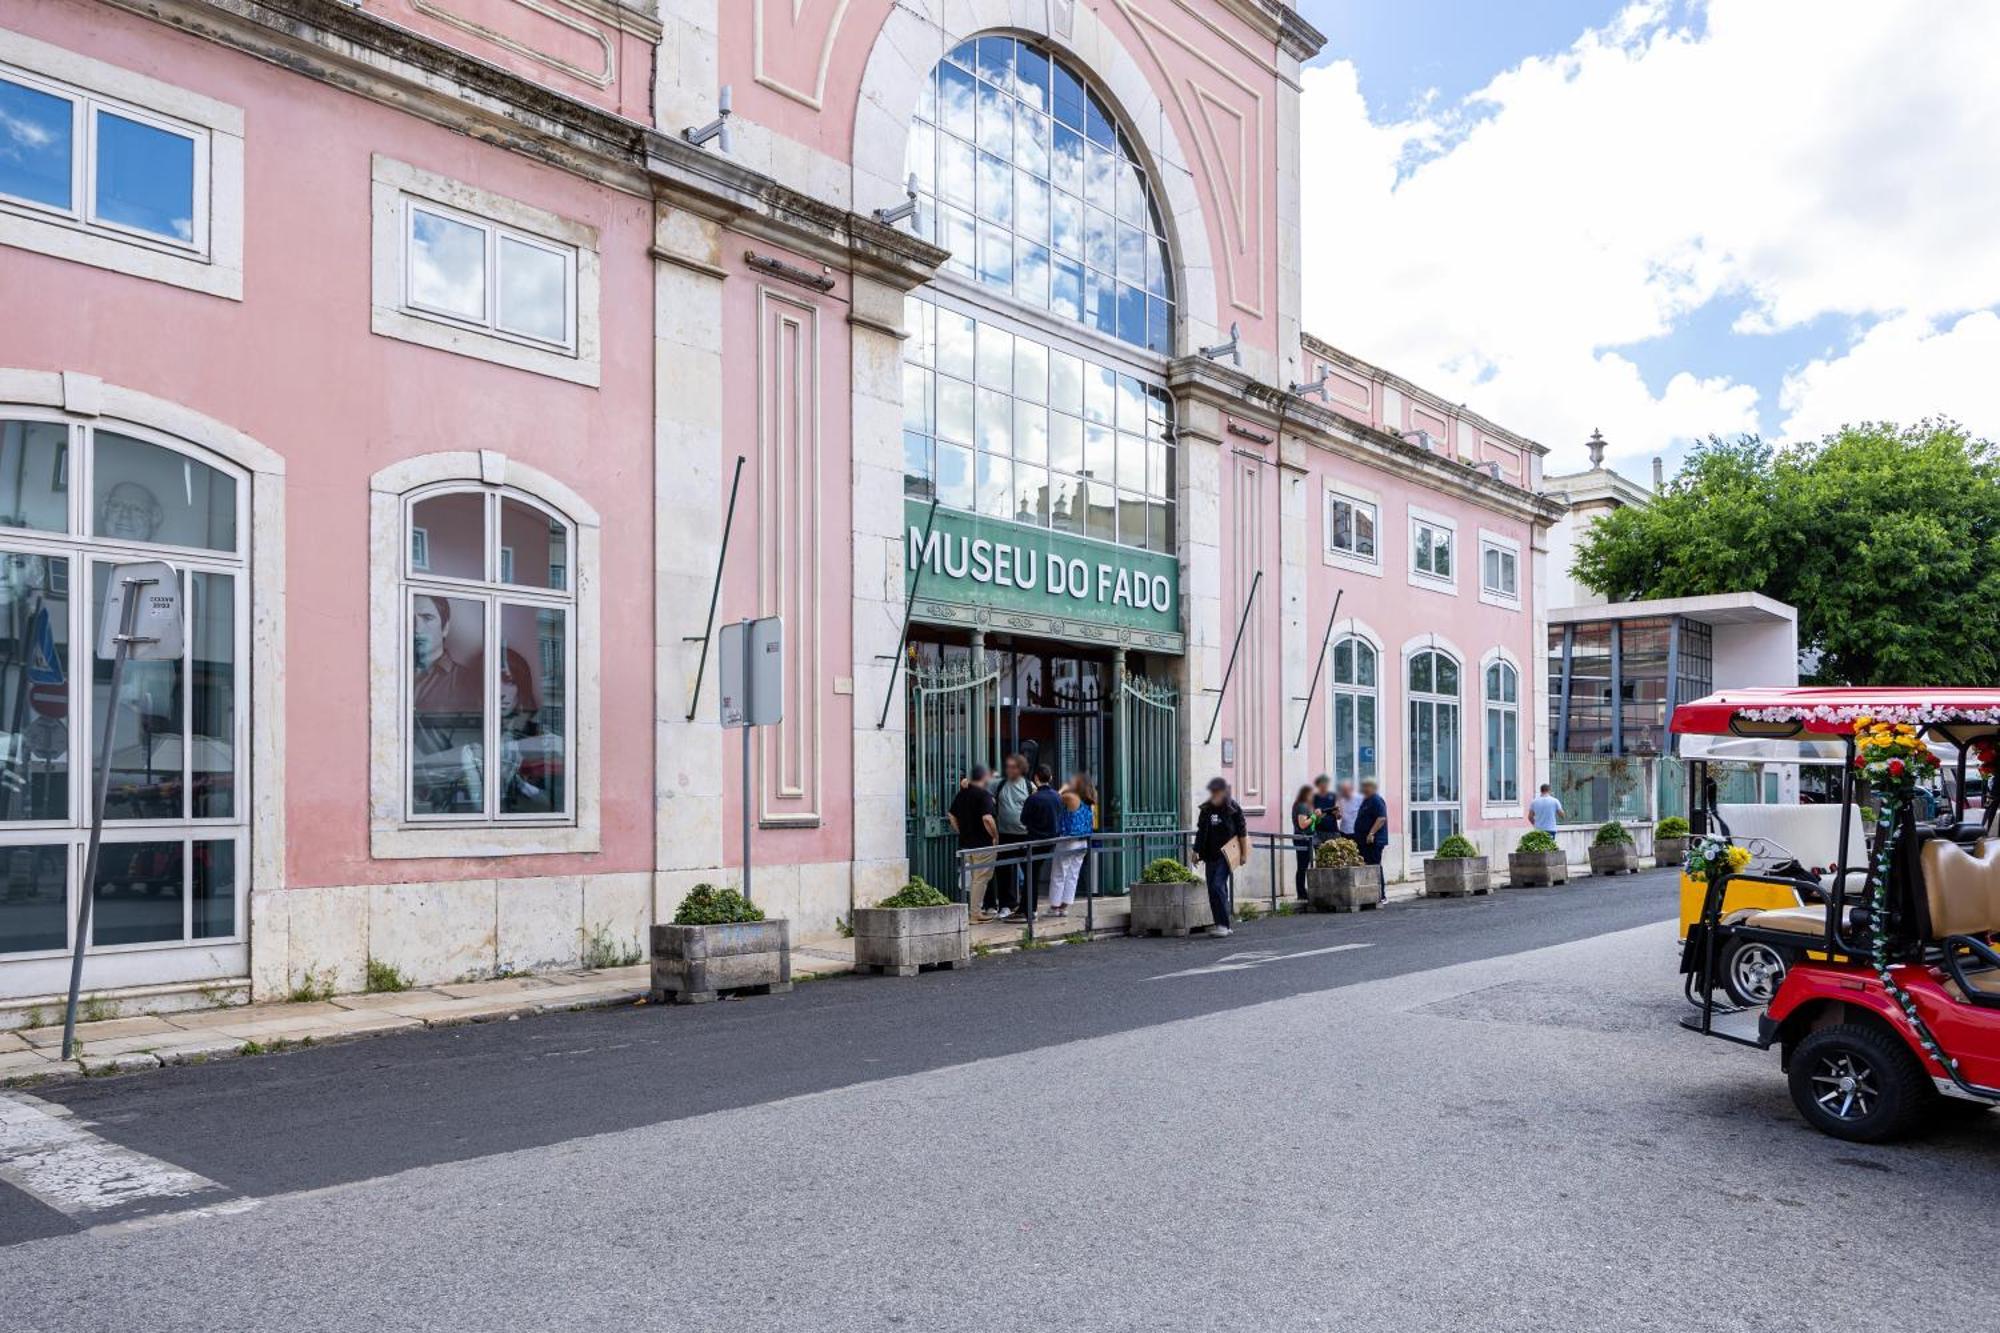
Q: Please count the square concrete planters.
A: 8